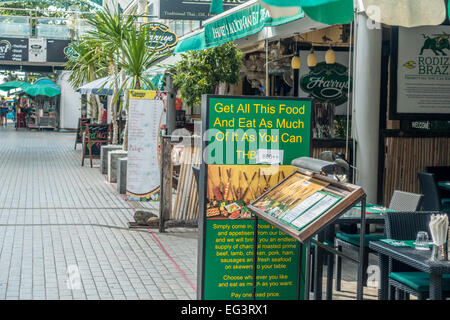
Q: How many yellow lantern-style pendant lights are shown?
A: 3